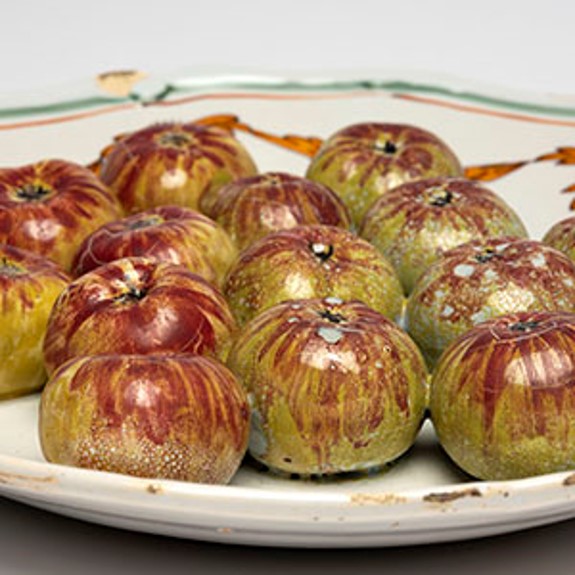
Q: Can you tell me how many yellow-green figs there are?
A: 0